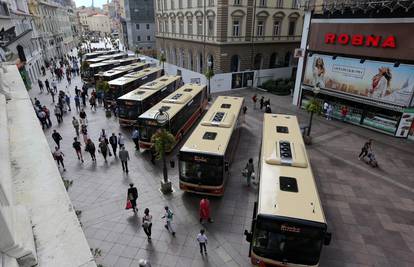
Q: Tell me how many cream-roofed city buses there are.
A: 9